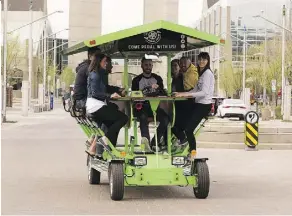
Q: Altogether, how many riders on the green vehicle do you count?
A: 7